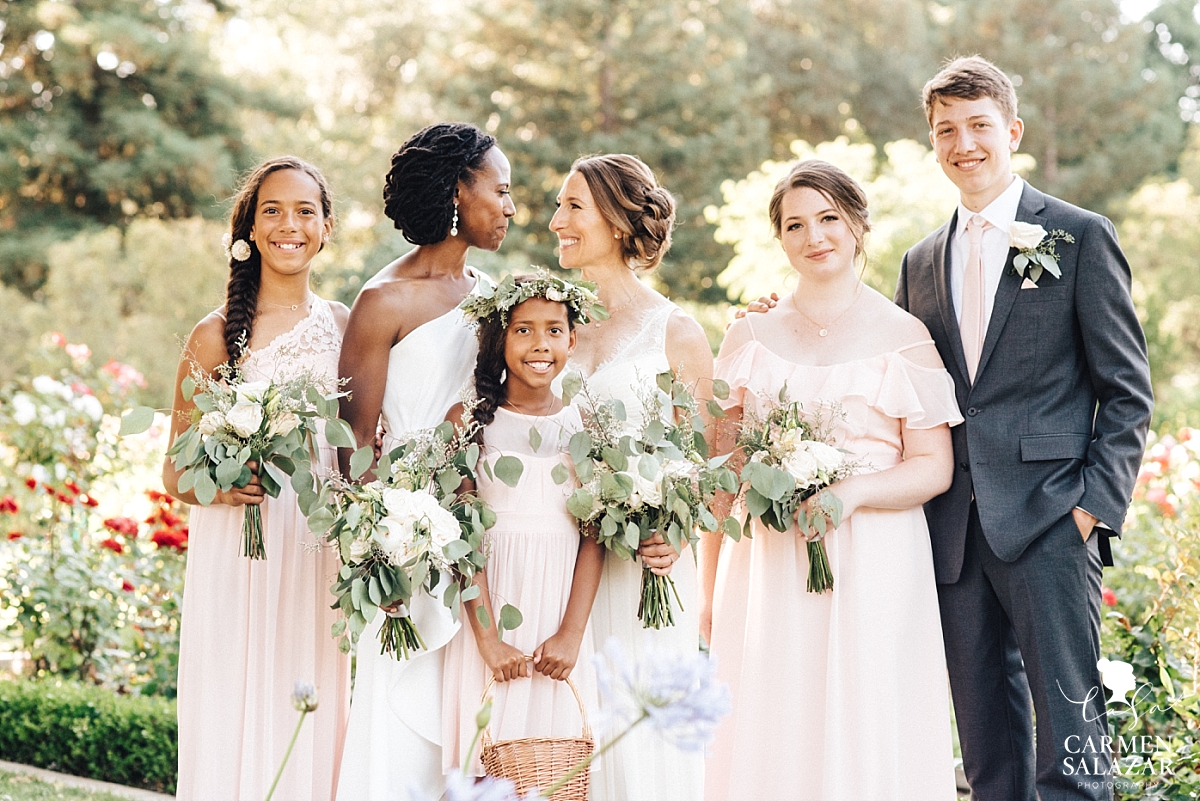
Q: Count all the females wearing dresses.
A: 5